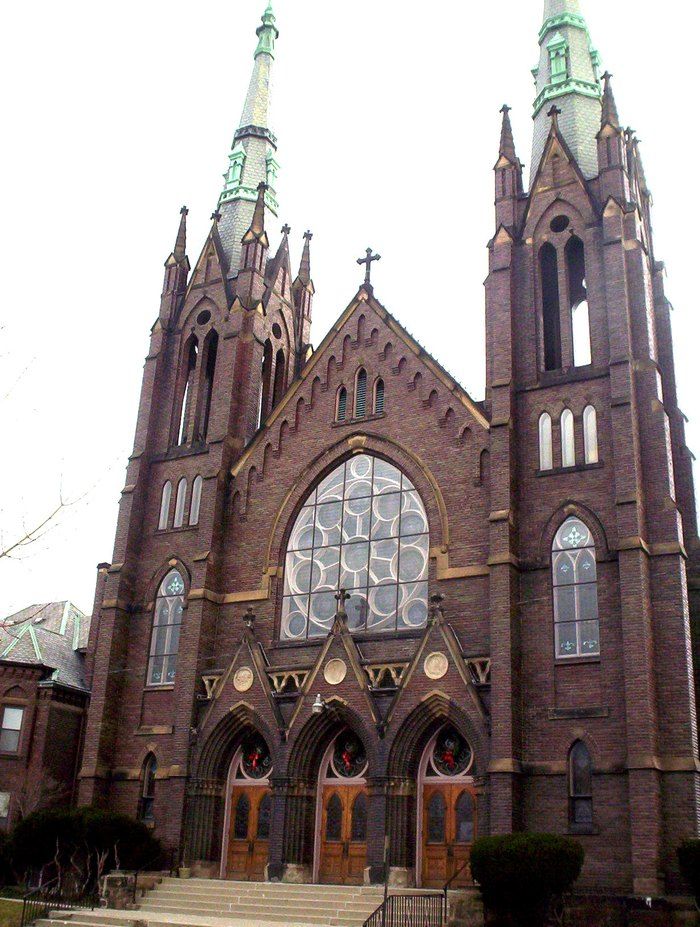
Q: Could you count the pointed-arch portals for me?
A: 3